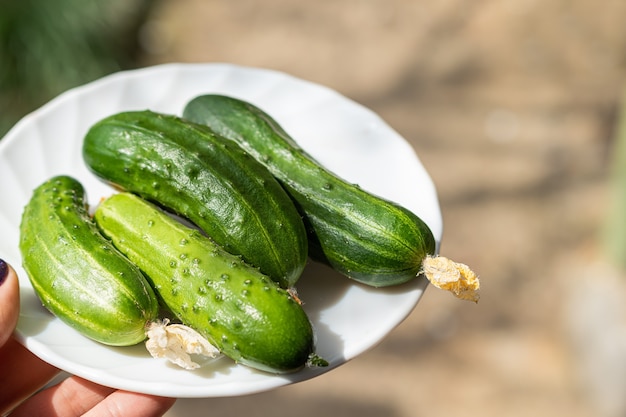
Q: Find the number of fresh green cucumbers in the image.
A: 4